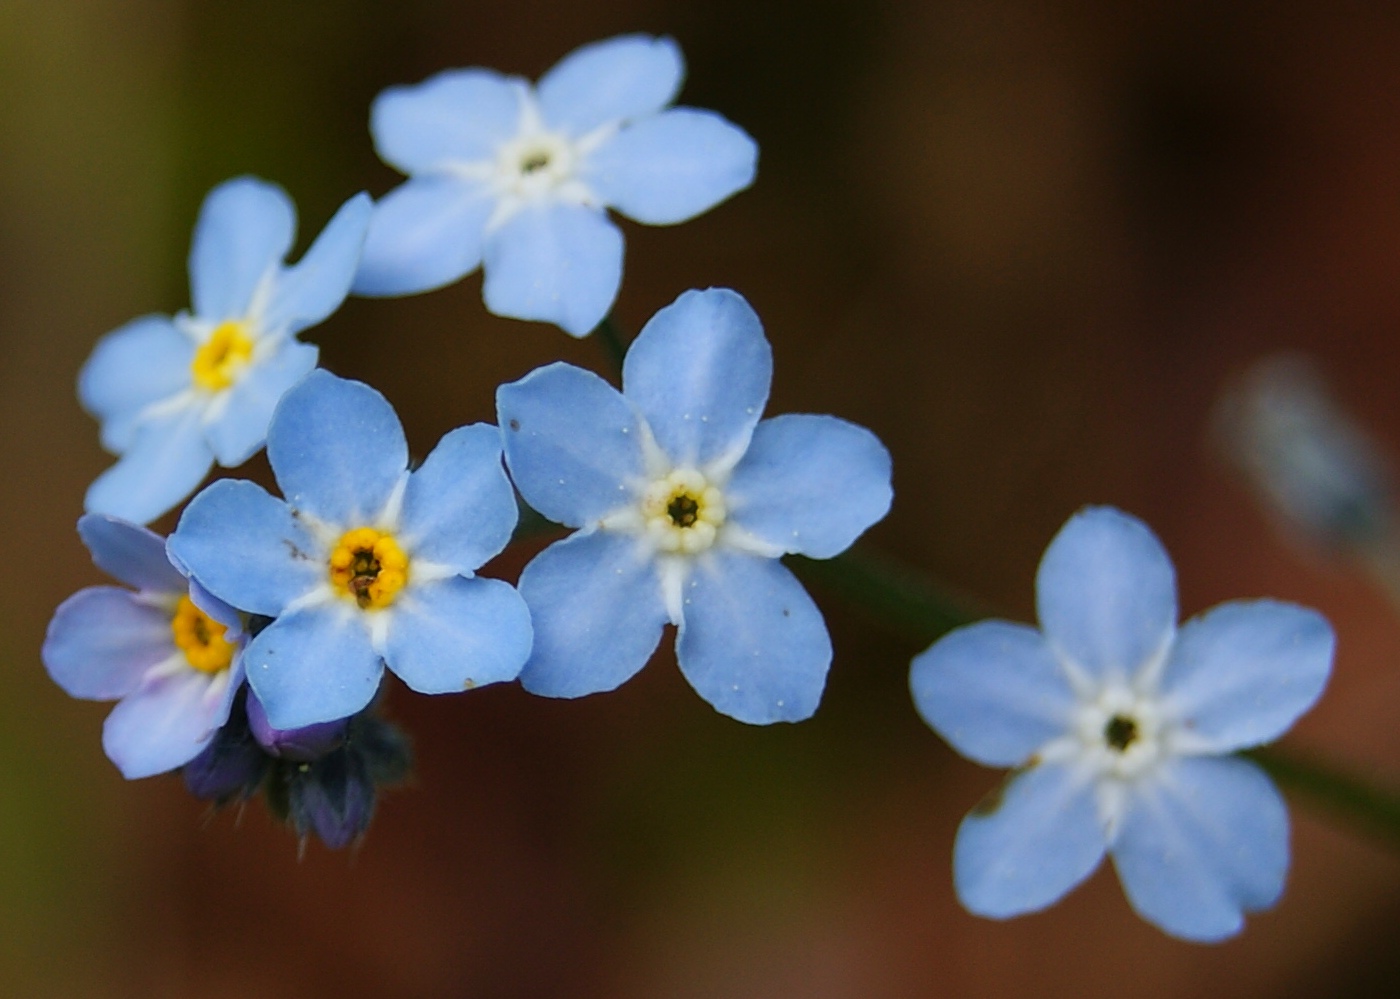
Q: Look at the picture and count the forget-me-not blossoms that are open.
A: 6